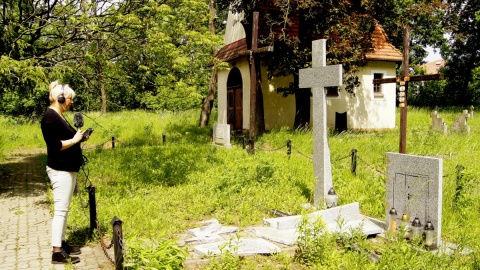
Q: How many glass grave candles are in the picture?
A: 5